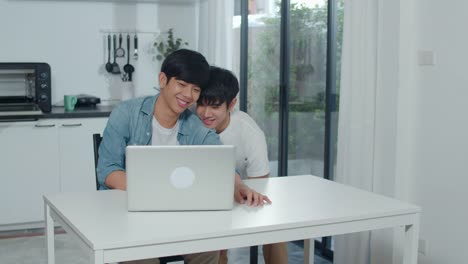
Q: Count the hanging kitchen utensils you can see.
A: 5